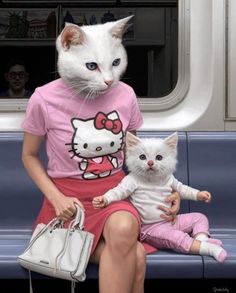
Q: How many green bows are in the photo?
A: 0